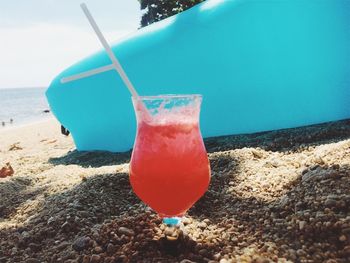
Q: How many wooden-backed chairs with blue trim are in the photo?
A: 0